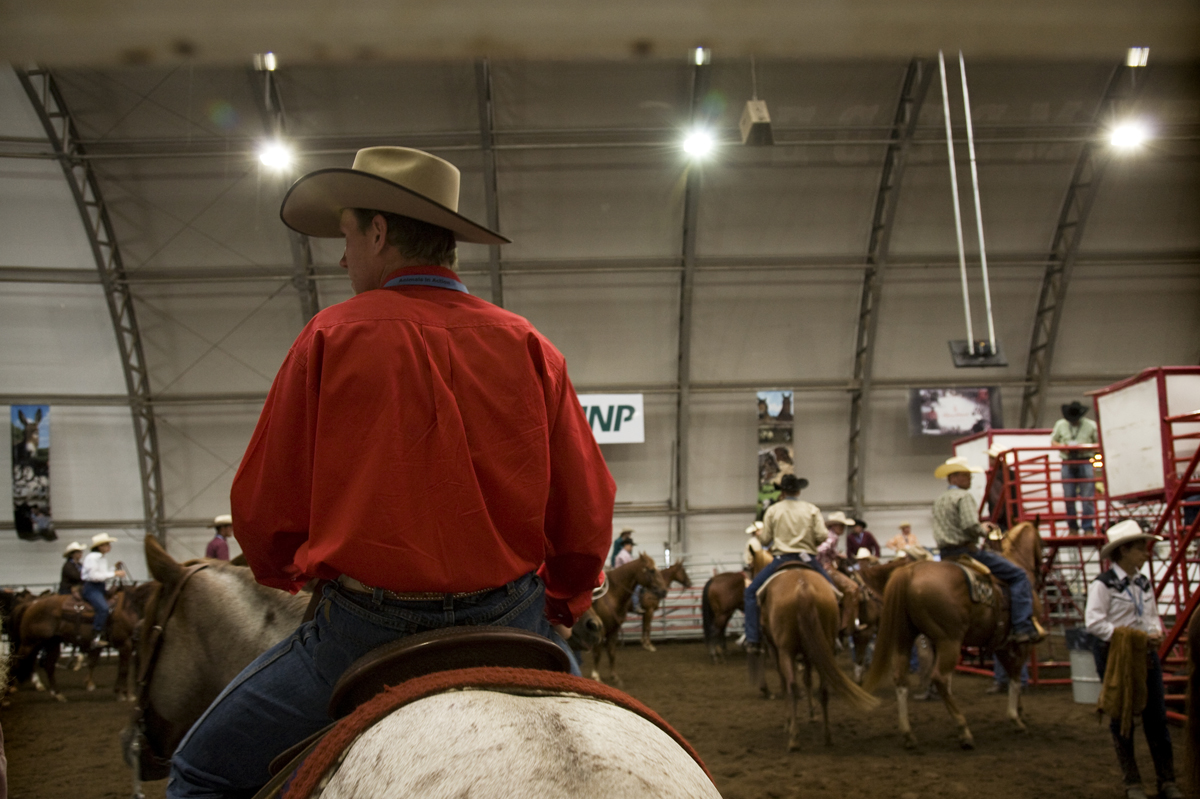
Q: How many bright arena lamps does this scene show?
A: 3